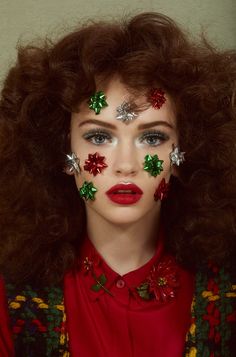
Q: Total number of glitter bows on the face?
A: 9